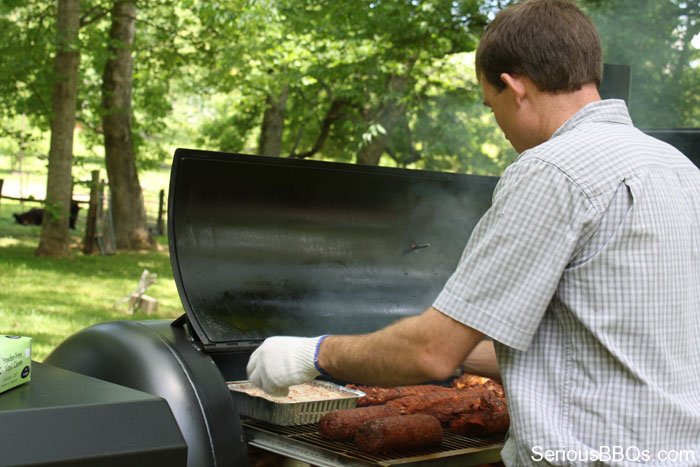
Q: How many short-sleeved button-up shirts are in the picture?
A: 1